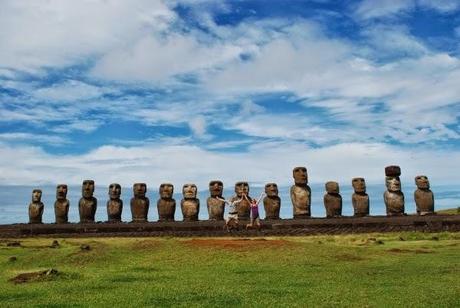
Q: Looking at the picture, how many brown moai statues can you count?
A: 15